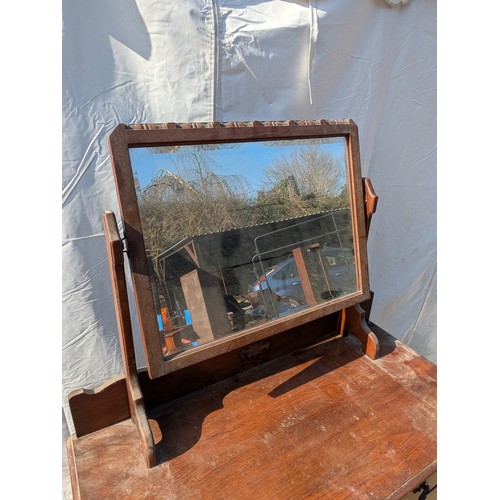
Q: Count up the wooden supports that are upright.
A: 2